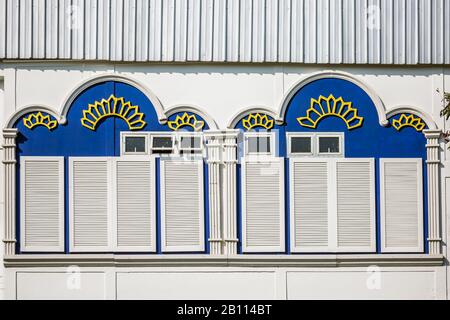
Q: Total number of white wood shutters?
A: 8